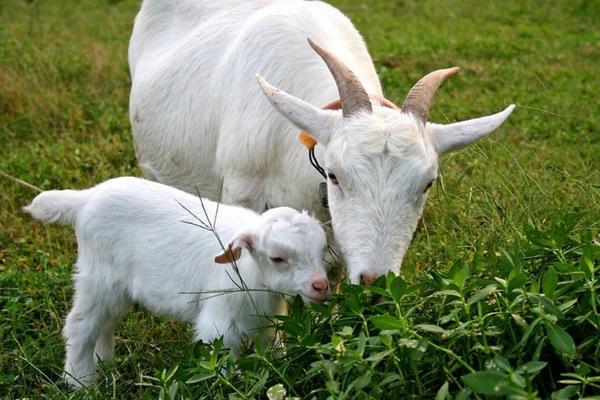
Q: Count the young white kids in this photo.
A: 1